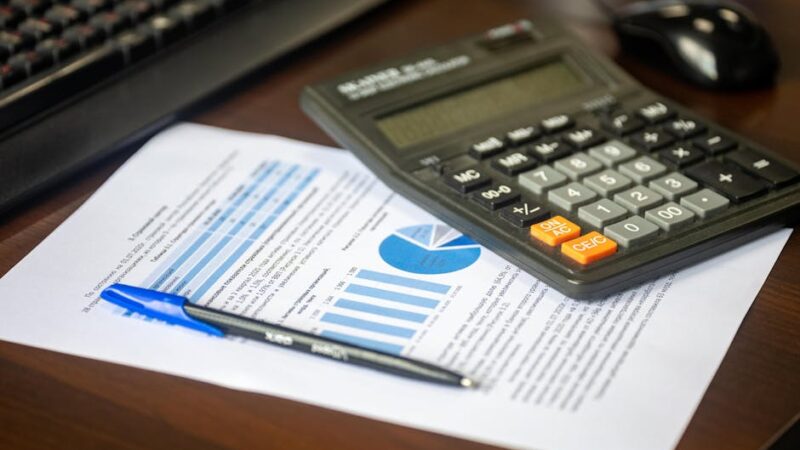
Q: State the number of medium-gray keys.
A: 12